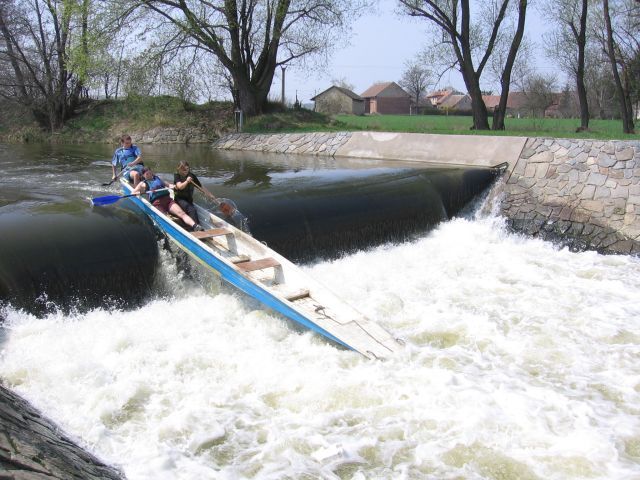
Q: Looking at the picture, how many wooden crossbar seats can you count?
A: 2